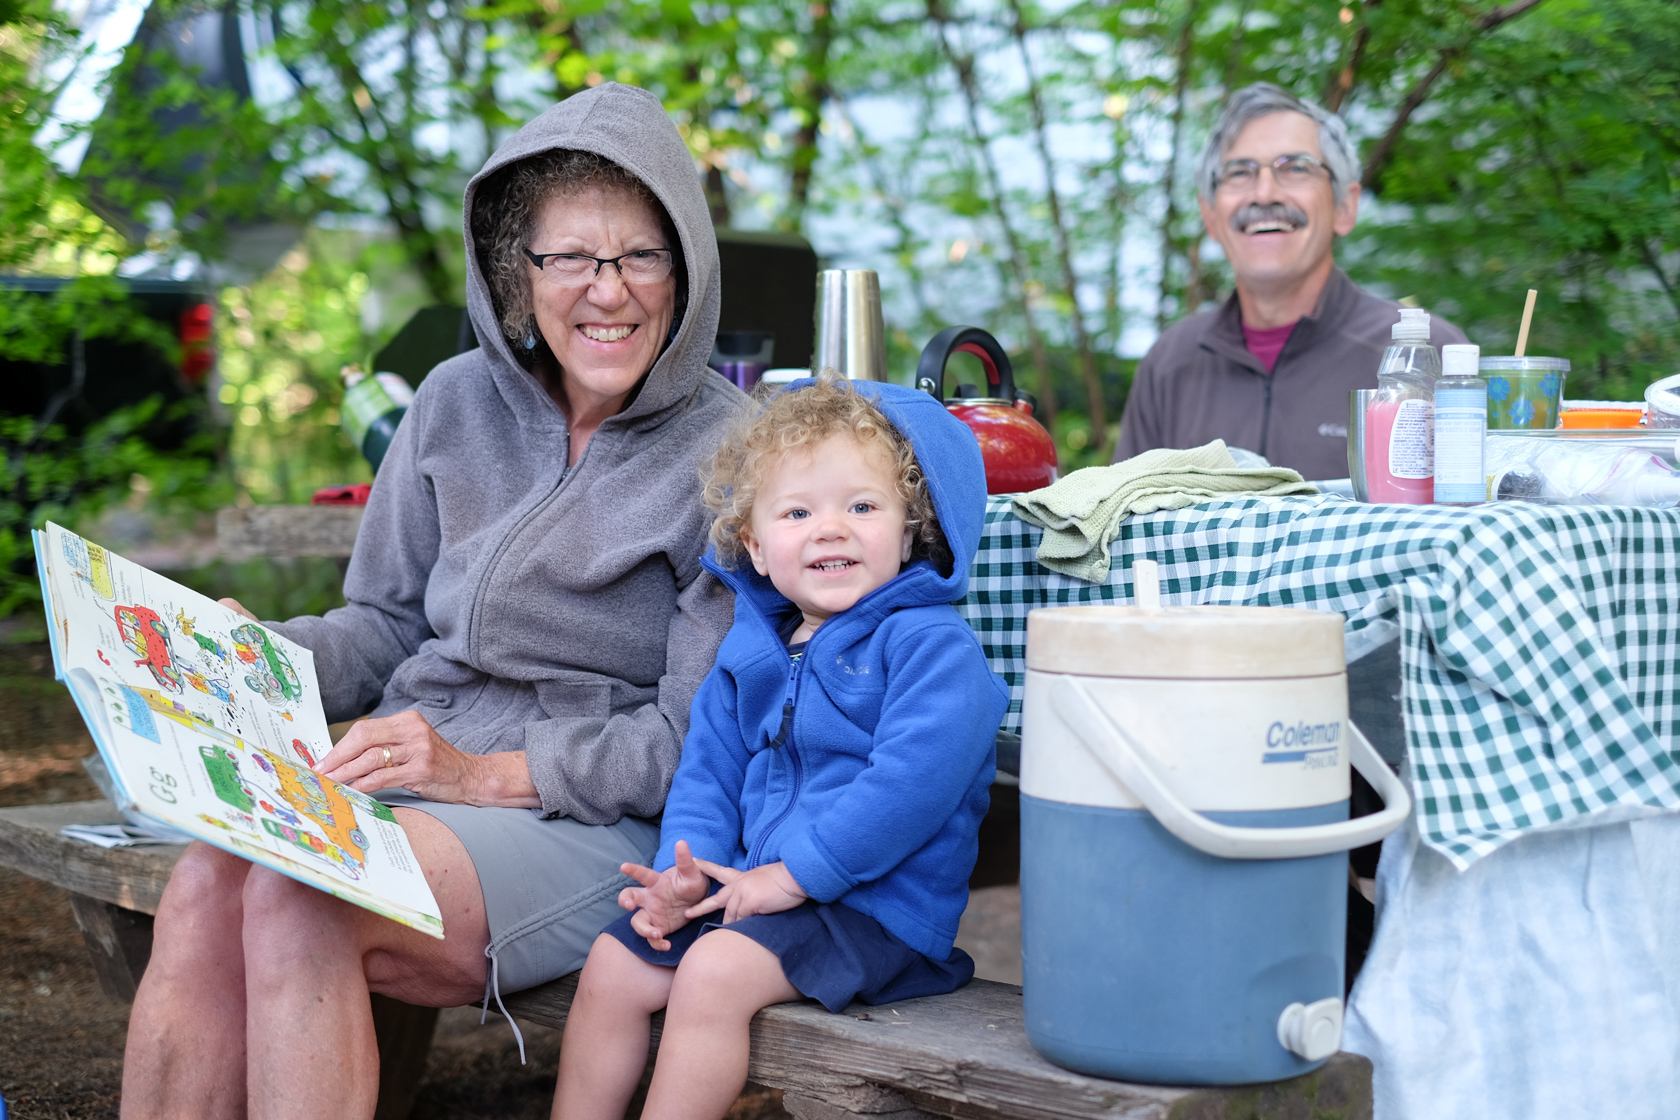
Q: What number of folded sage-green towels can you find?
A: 1